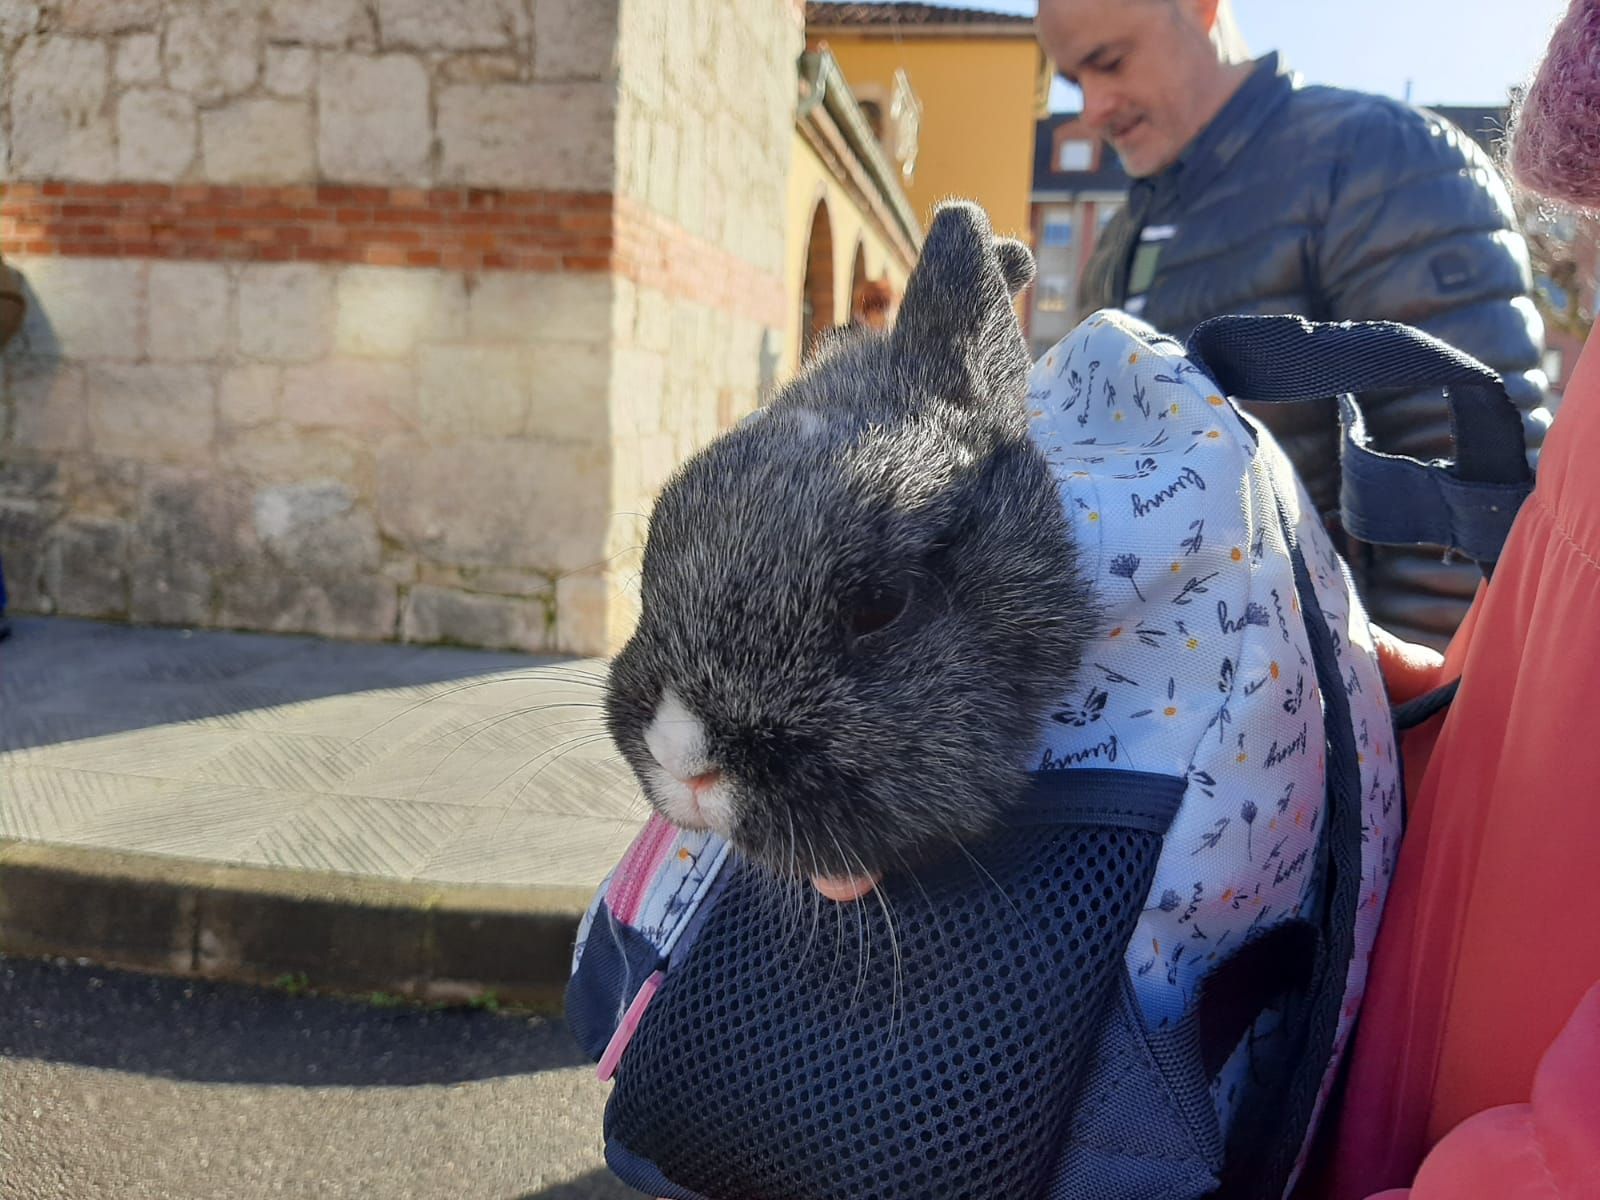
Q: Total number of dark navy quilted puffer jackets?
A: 1